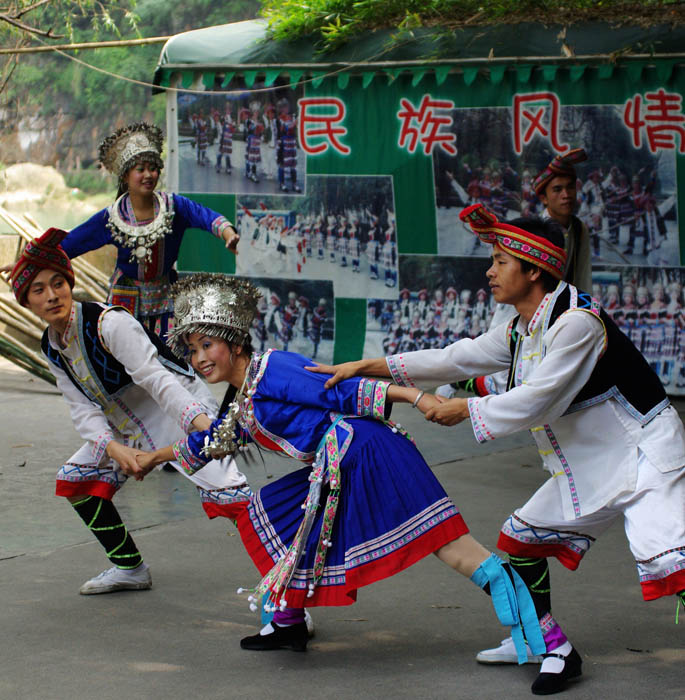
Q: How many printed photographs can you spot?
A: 6